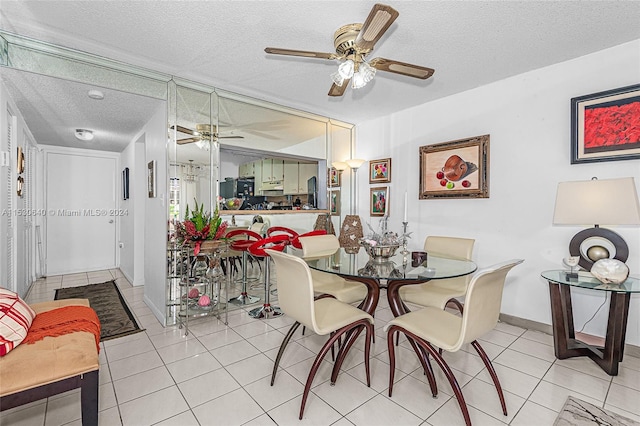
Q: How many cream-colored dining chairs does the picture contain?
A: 4